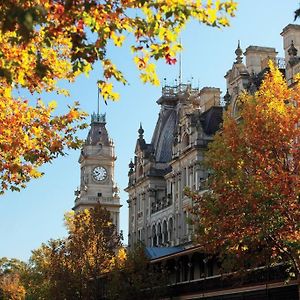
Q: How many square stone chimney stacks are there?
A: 3